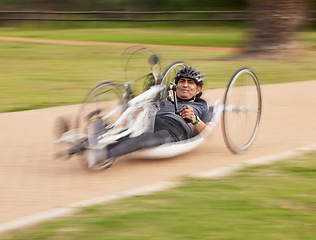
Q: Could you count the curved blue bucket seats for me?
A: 0